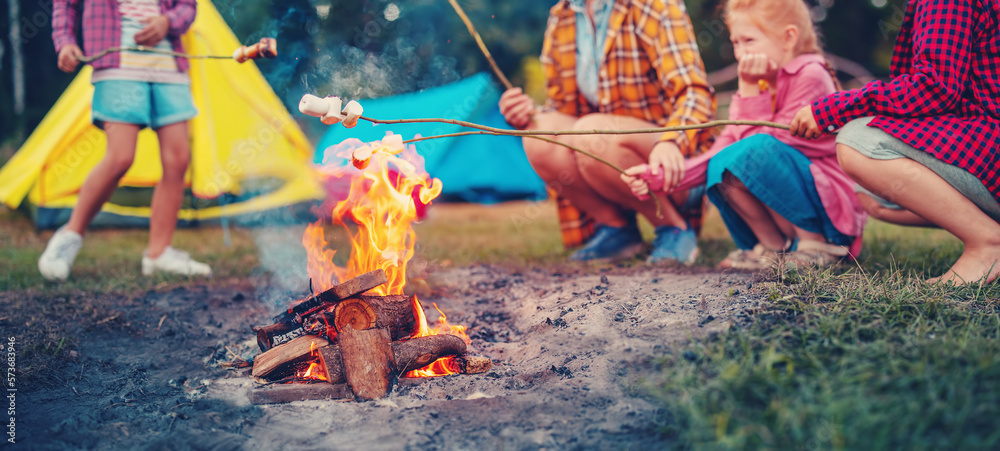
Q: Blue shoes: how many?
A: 2